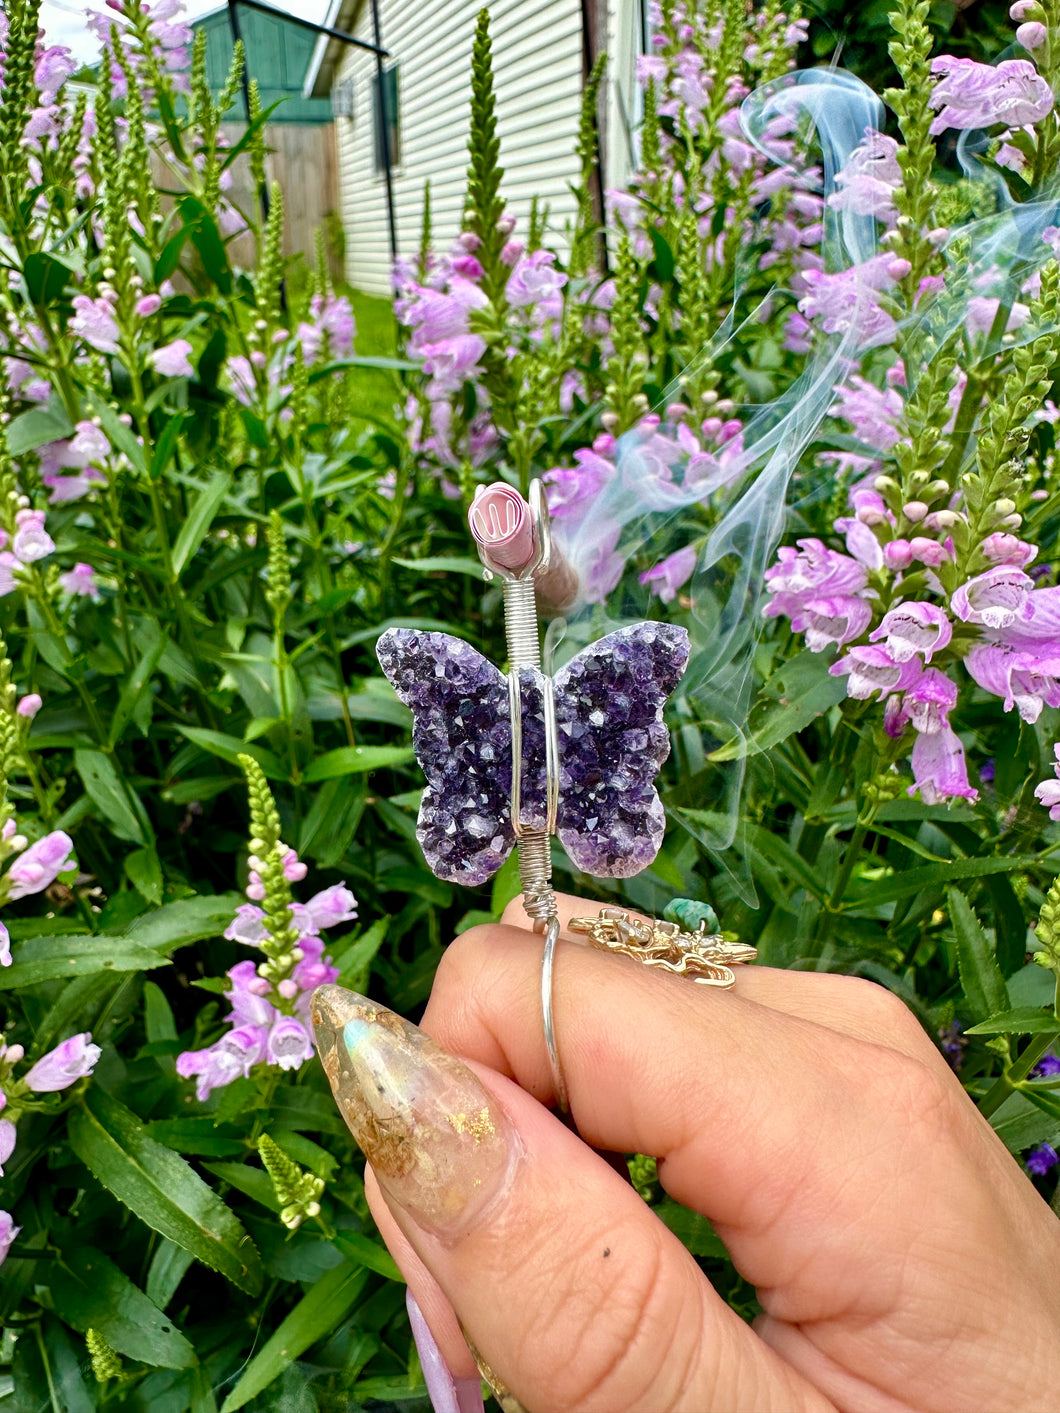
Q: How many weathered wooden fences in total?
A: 1